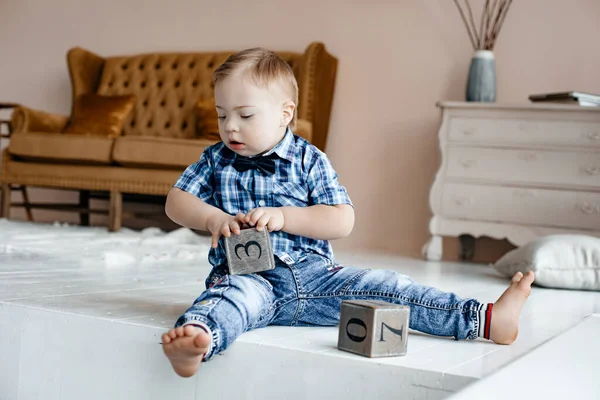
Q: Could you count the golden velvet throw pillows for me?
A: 2